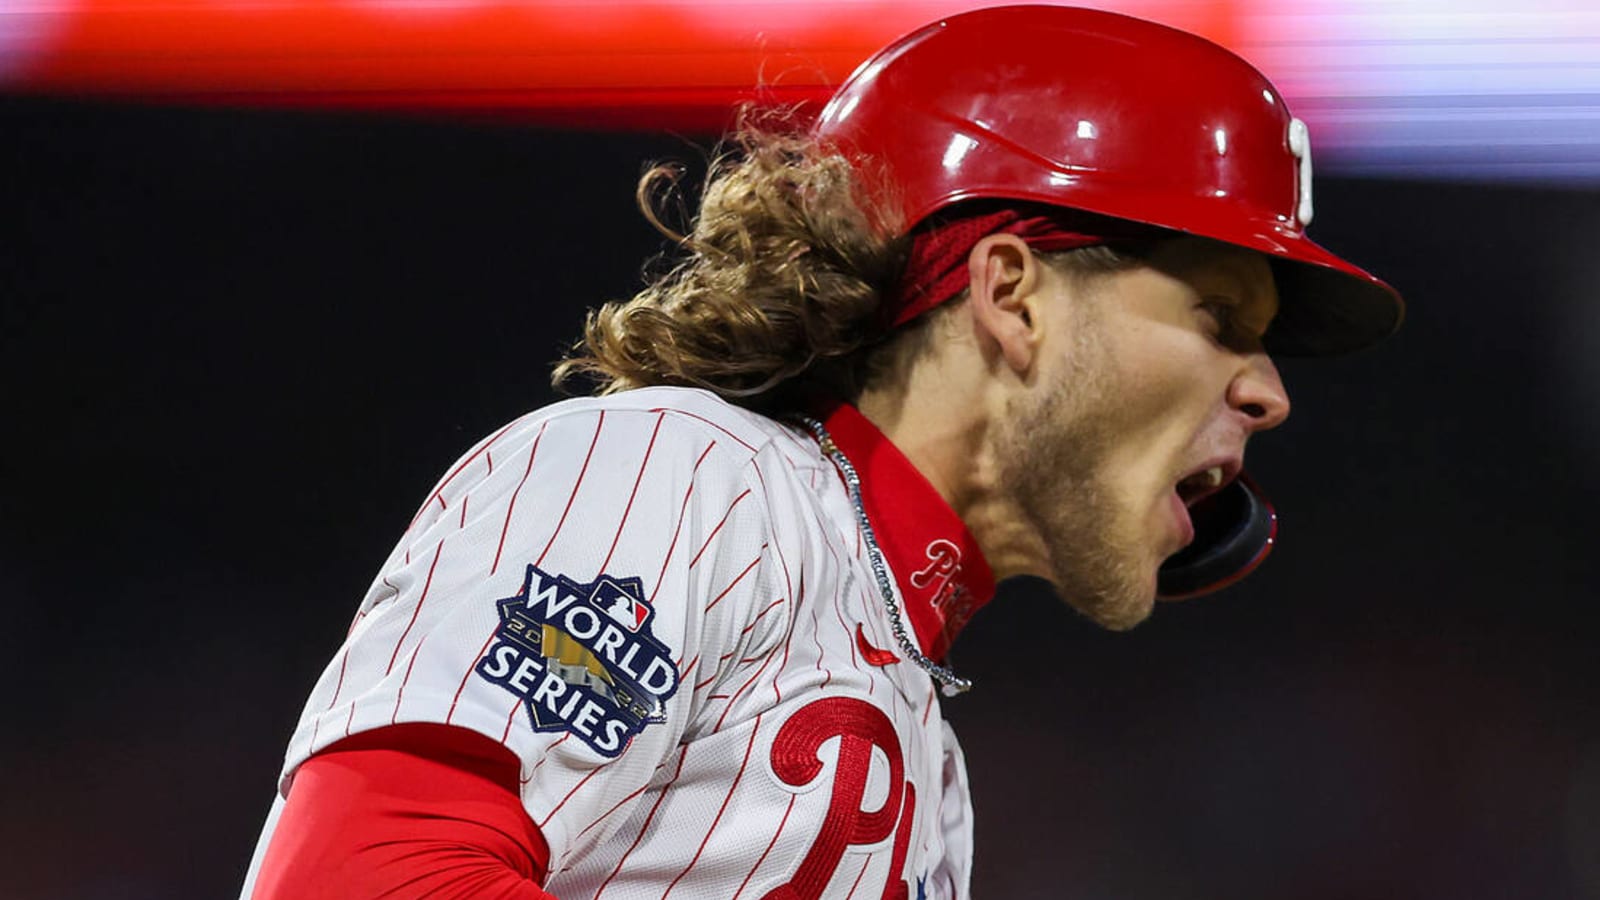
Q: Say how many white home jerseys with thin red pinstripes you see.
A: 1